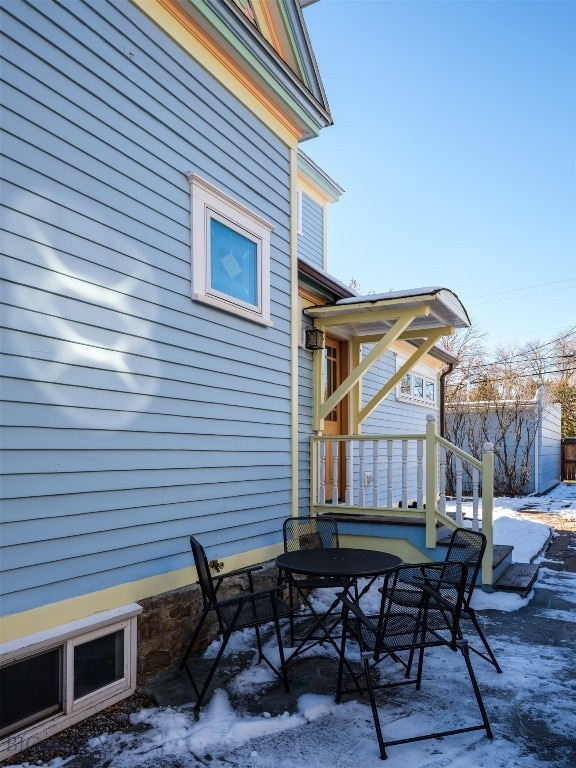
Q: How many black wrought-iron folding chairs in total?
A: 4